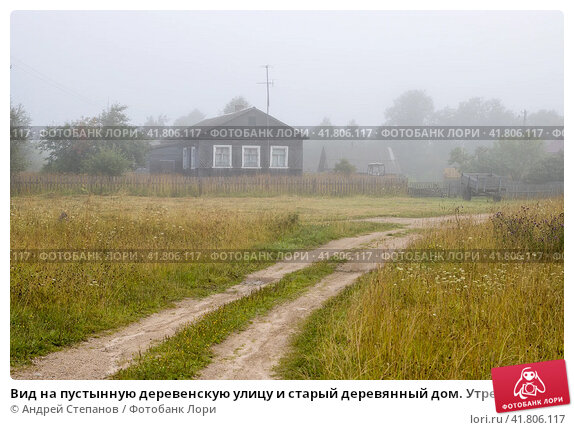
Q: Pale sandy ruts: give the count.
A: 2